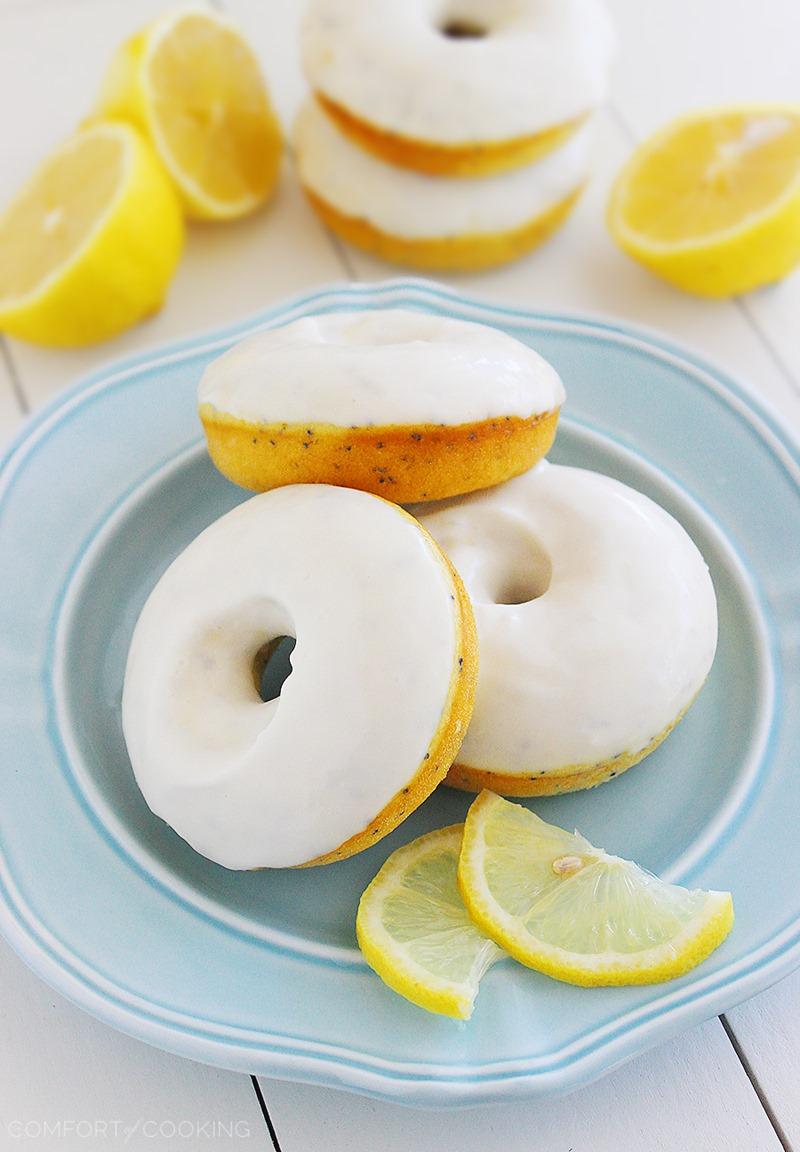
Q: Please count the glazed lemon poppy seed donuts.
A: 5